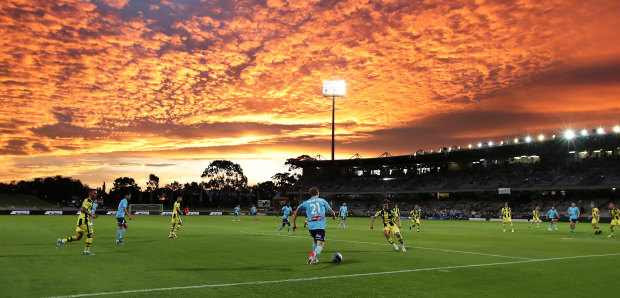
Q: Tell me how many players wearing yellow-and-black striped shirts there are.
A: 9